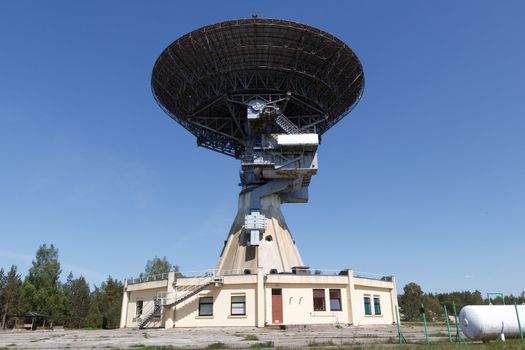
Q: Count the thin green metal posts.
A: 5